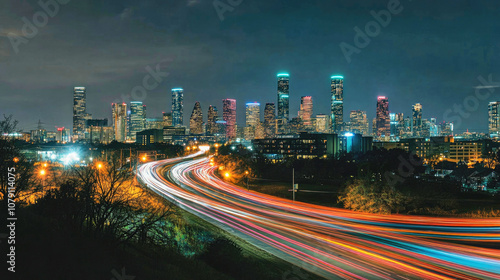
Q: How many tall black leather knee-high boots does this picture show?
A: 0